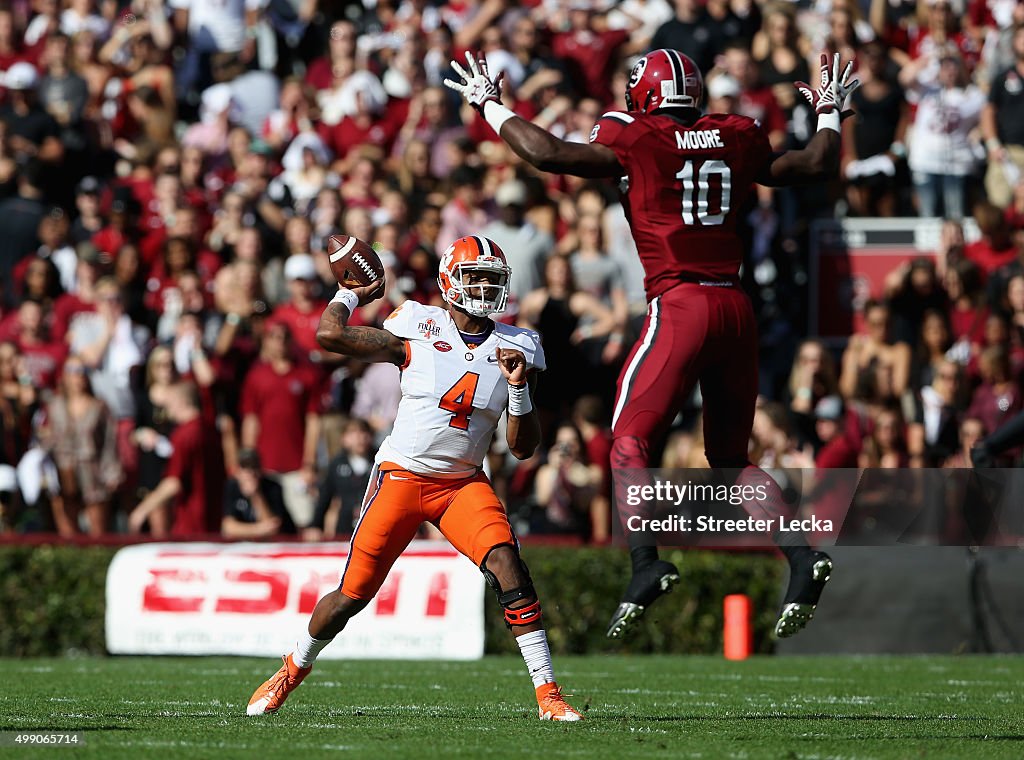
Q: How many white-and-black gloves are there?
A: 2